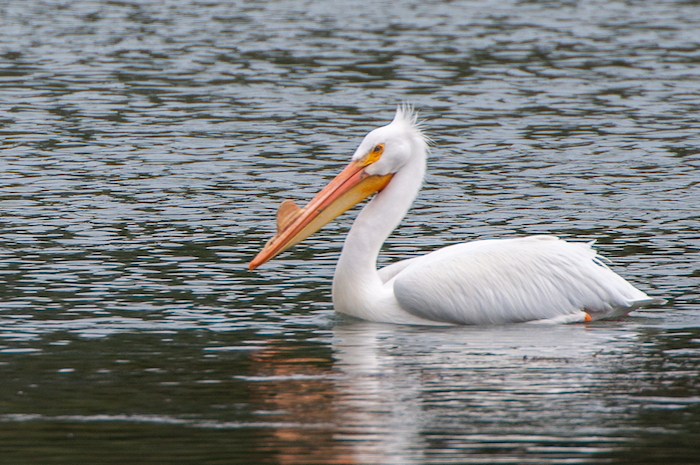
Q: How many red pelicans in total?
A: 0